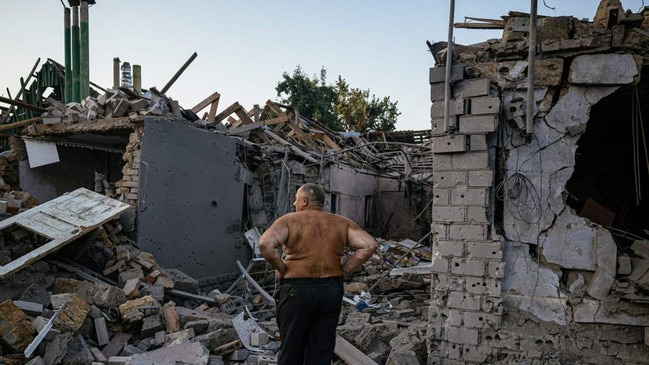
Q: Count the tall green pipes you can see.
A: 3